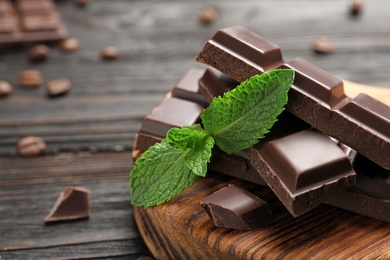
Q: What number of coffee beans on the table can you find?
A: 11